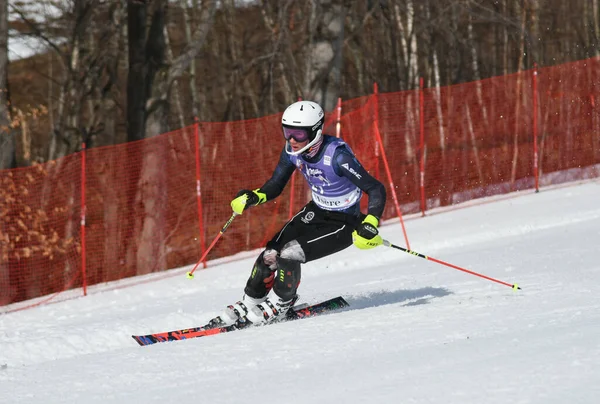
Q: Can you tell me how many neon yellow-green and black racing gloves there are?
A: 2